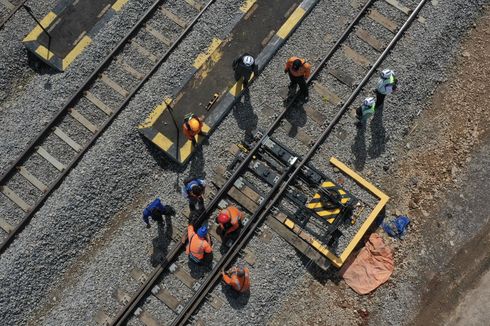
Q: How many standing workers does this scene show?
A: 7